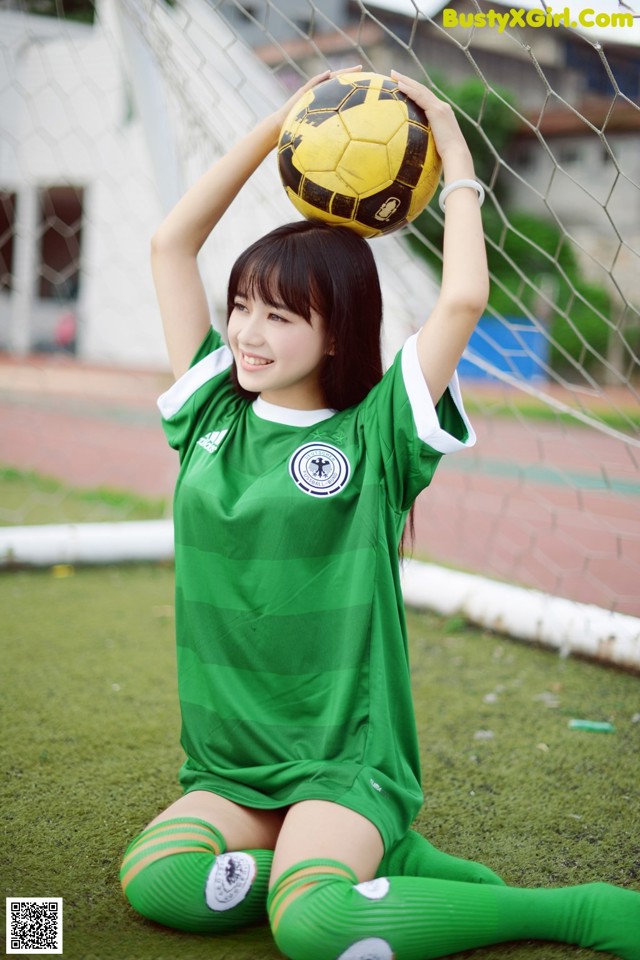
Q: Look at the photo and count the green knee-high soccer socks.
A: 2